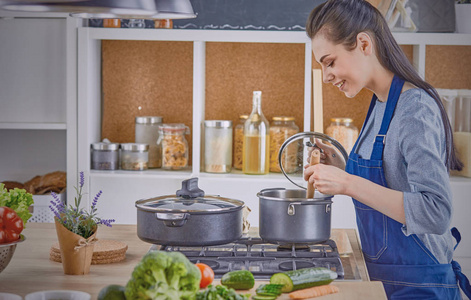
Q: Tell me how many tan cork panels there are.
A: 4